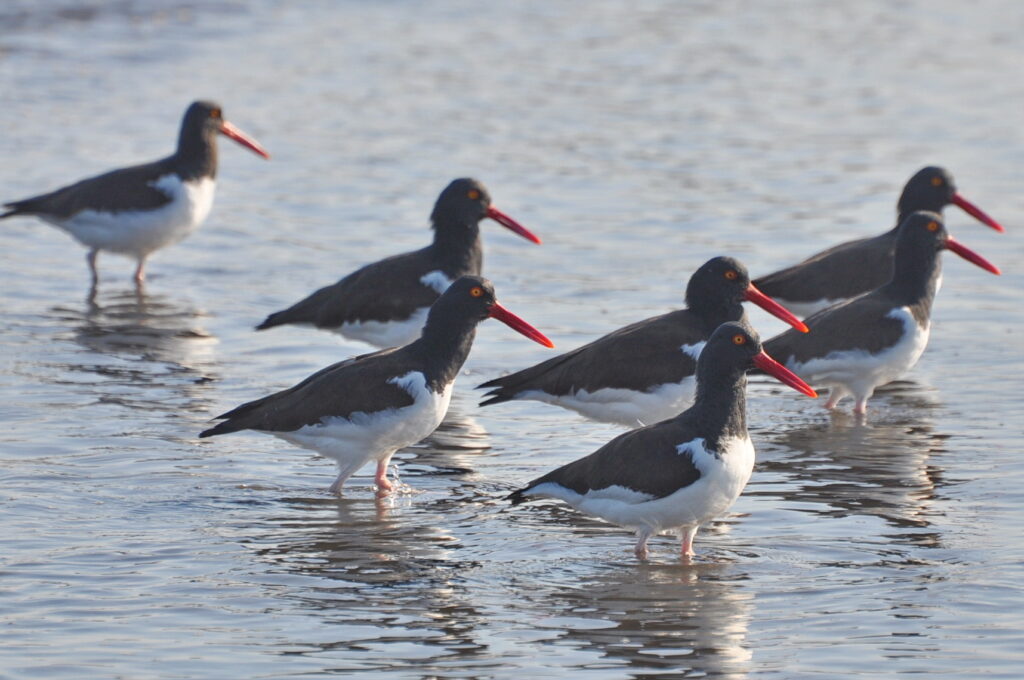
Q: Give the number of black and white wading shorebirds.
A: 7